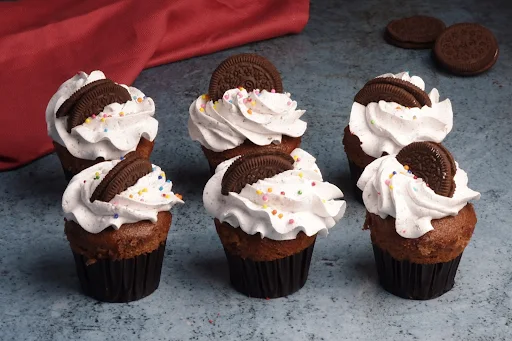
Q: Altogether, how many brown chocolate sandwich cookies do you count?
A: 8